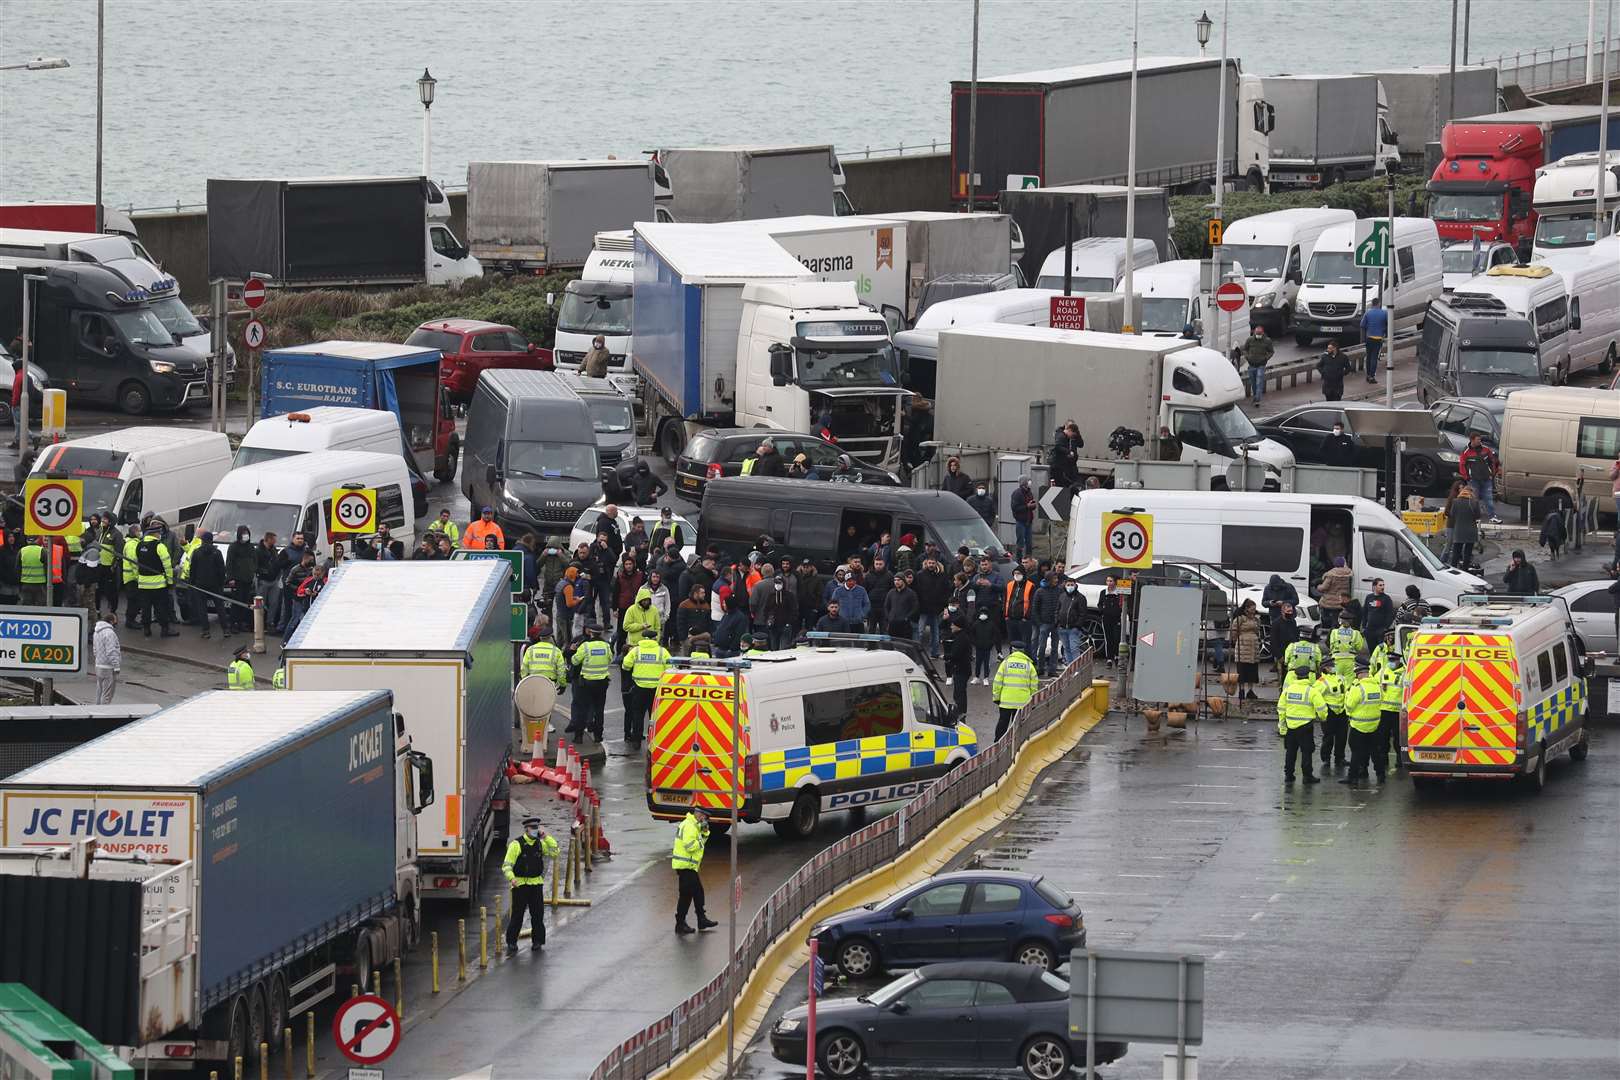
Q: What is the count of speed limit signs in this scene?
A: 3